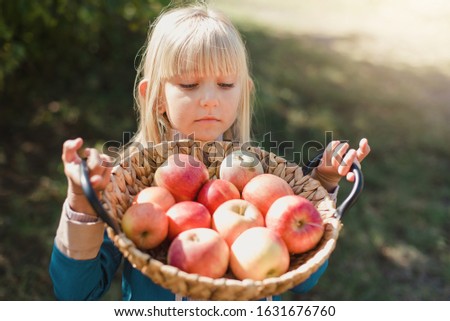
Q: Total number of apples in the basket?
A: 11